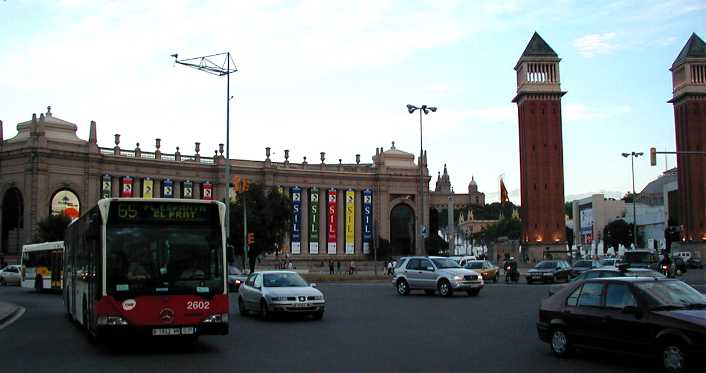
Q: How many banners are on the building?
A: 11